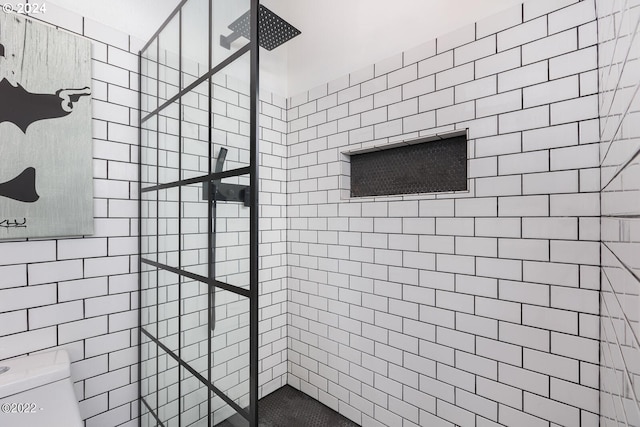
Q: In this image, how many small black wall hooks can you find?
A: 0